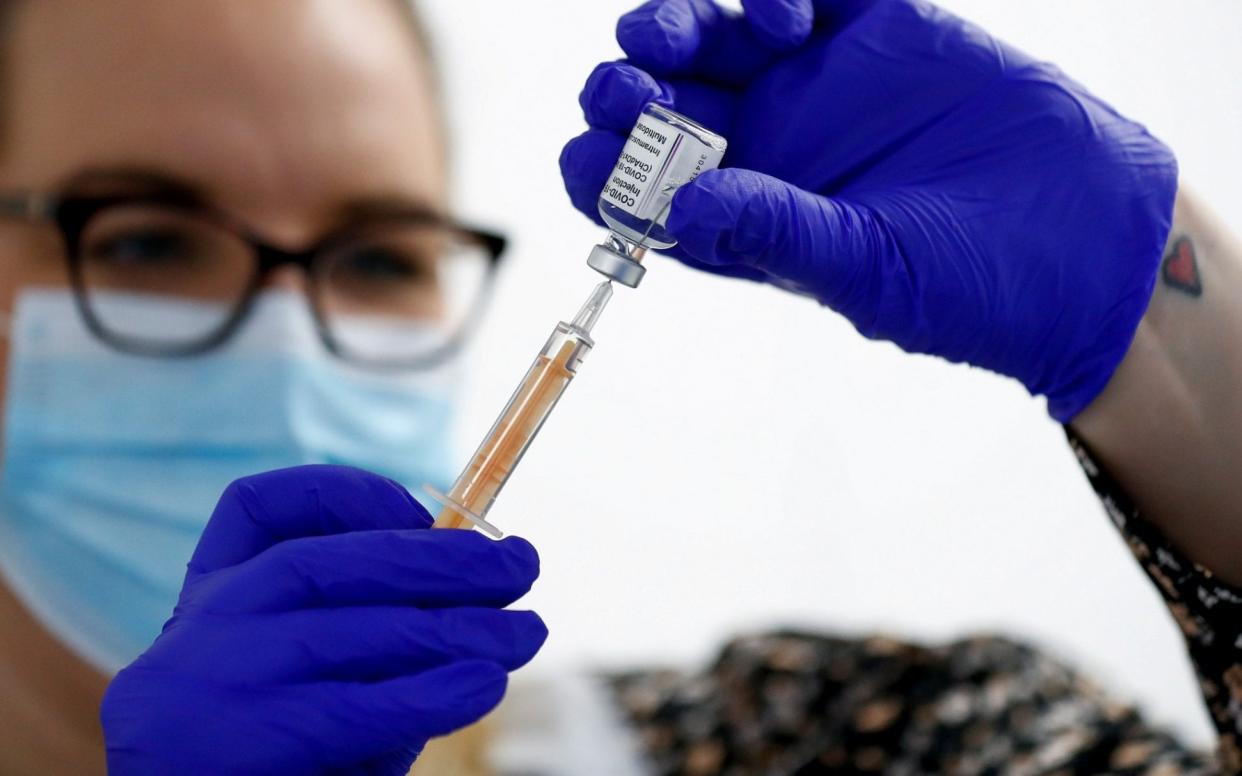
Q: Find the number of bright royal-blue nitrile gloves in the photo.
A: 2